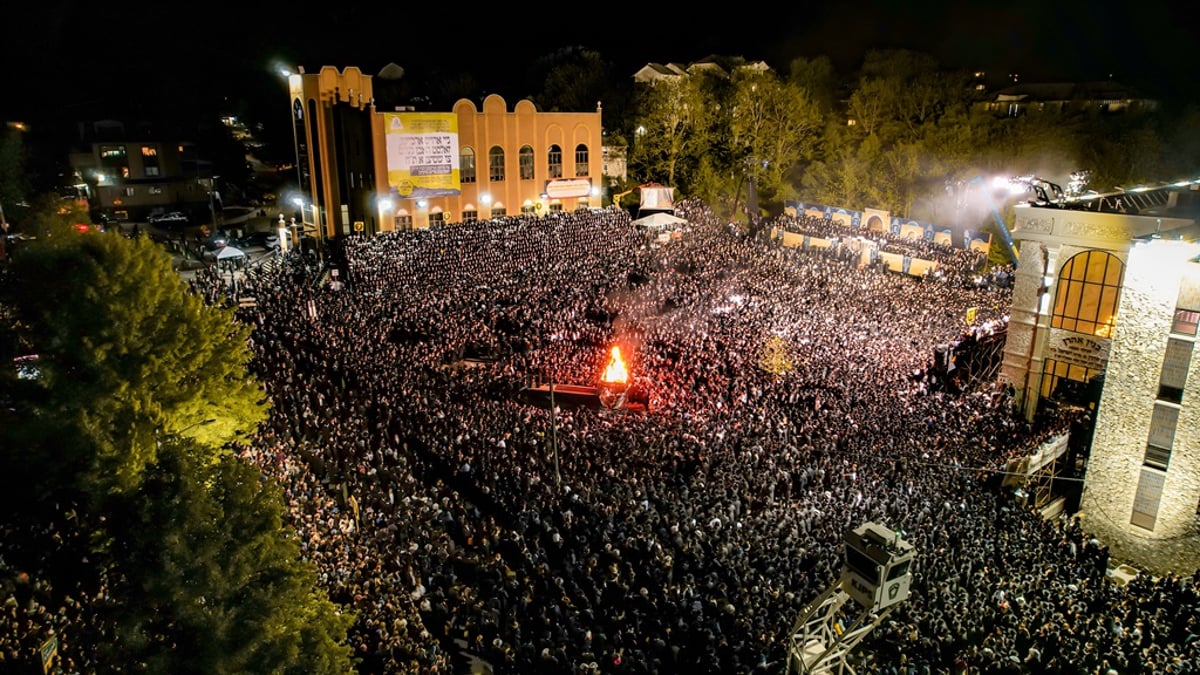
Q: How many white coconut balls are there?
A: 0